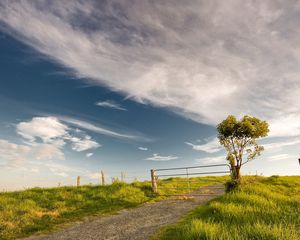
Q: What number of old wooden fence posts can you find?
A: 3